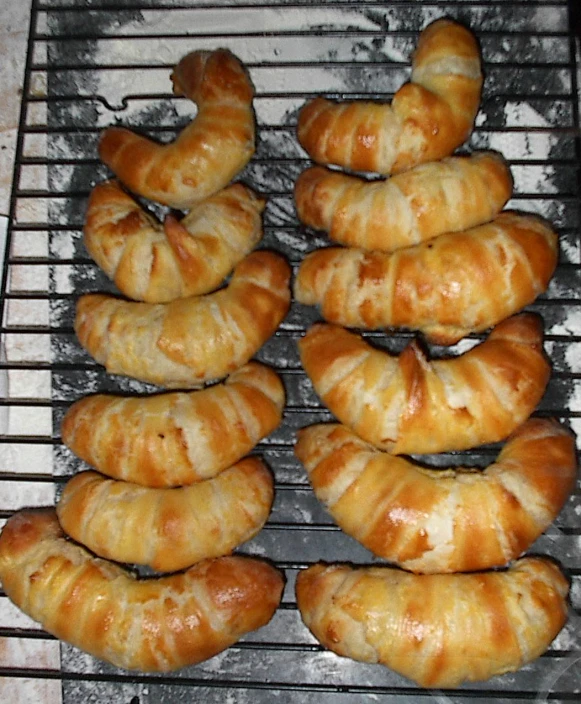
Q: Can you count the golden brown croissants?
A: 12